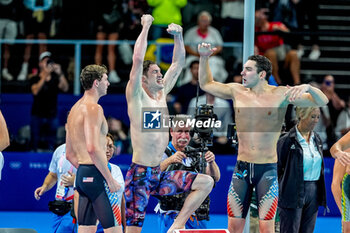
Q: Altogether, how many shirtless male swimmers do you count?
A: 3